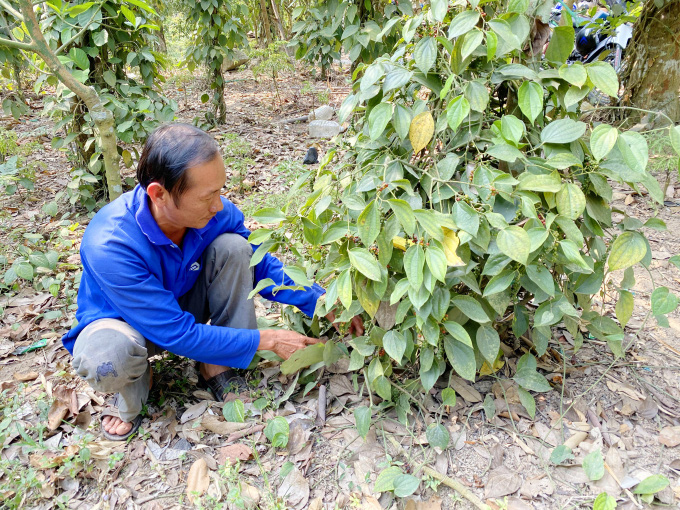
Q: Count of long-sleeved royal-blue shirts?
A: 1